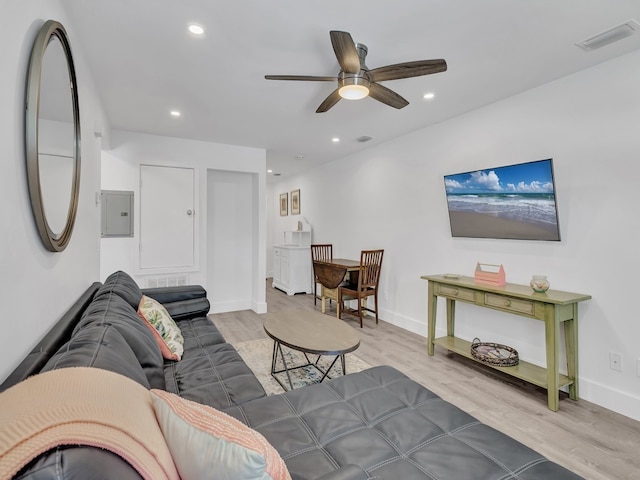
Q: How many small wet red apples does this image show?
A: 0